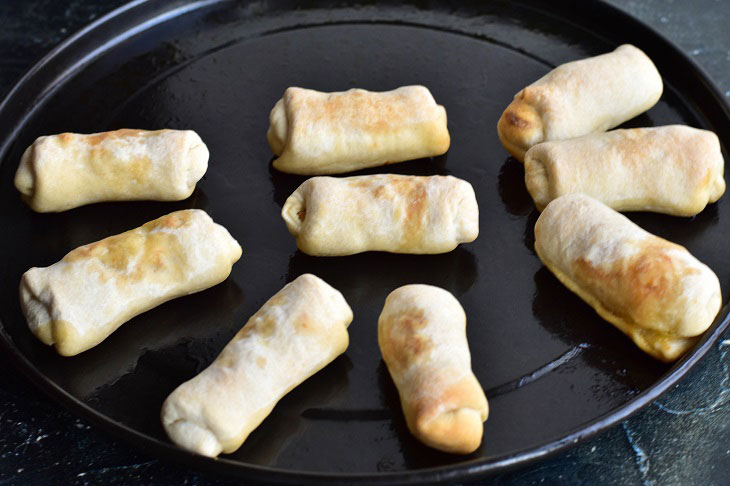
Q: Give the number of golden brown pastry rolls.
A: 9